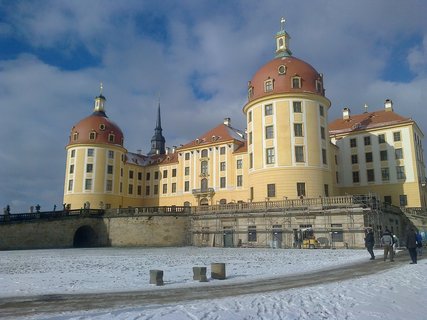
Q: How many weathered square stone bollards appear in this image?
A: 3